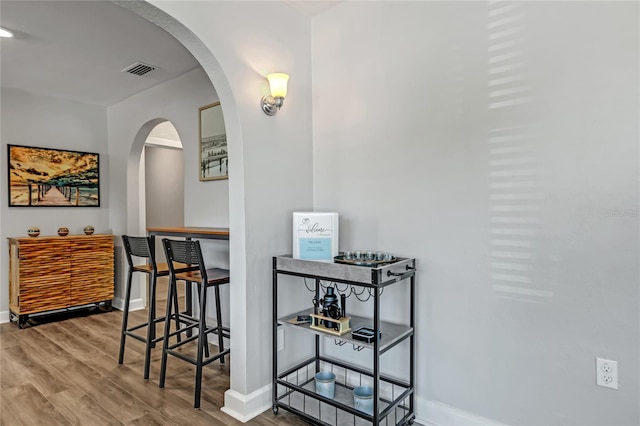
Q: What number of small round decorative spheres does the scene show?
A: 3